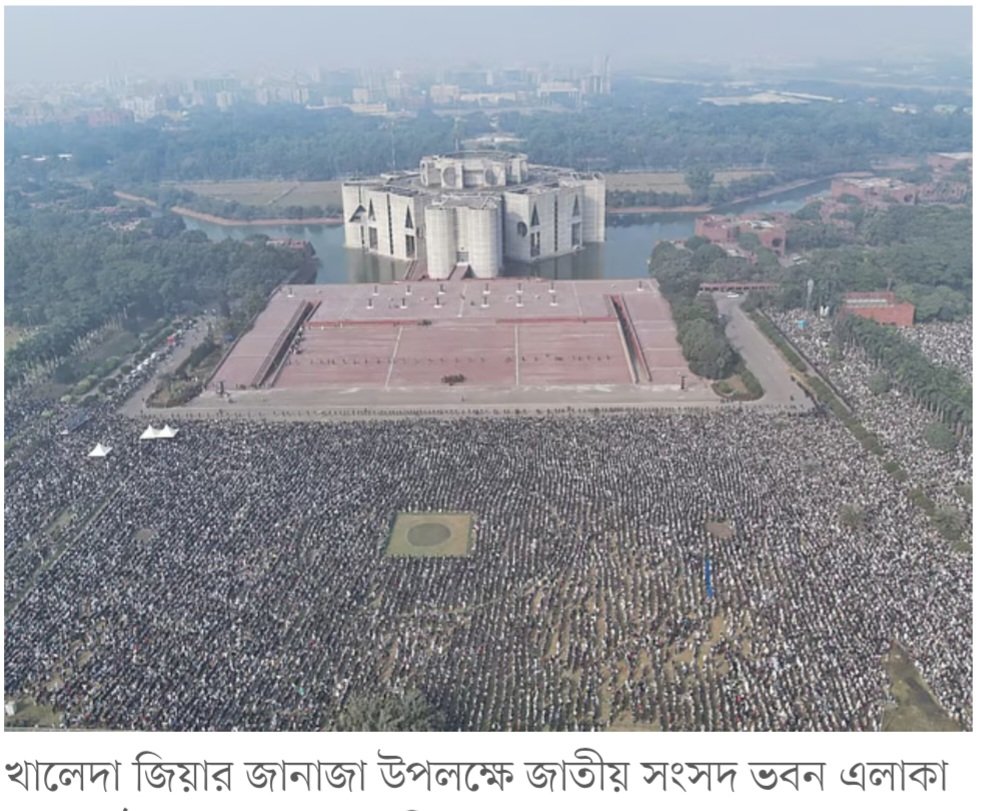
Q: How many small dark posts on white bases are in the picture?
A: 14